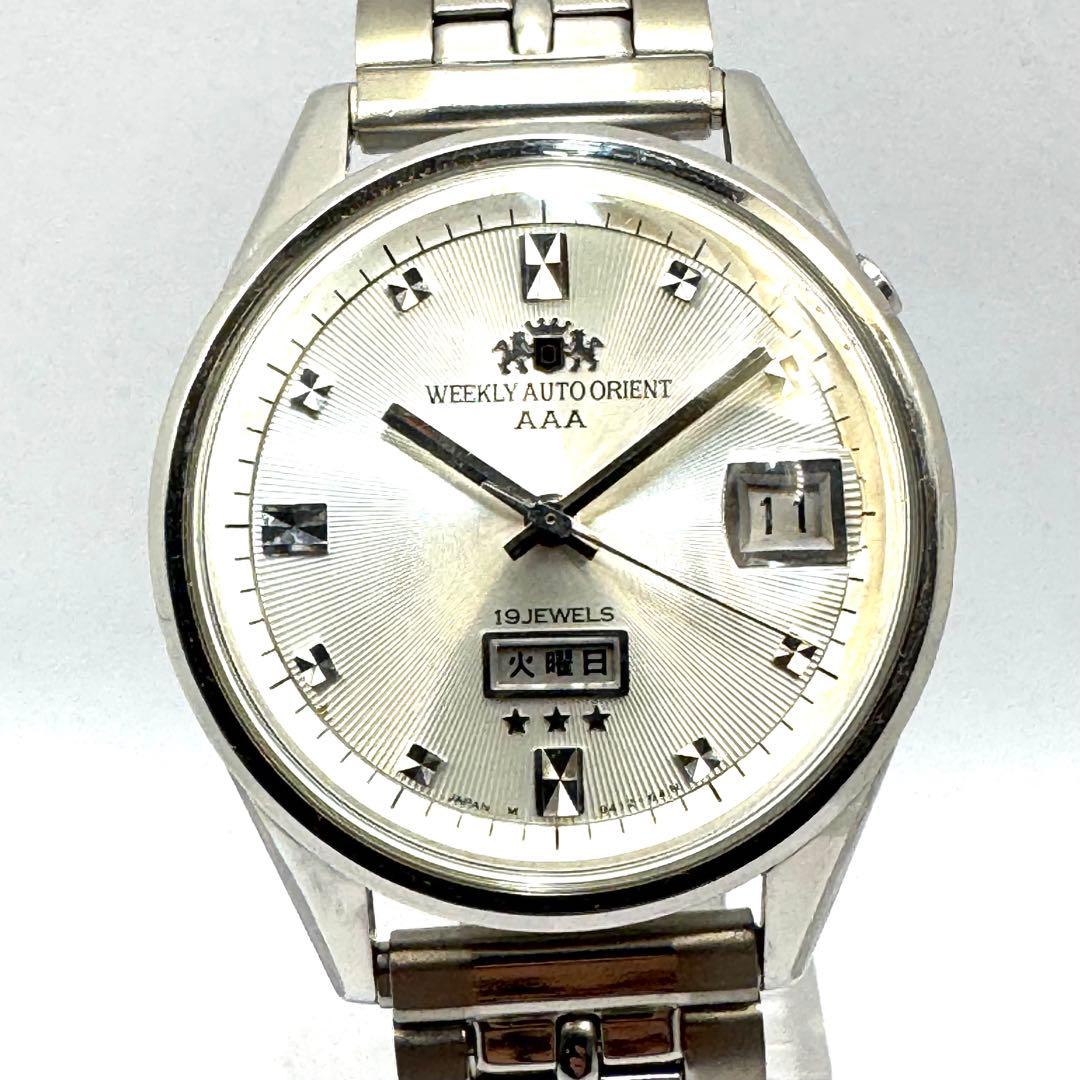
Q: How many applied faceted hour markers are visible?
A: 11